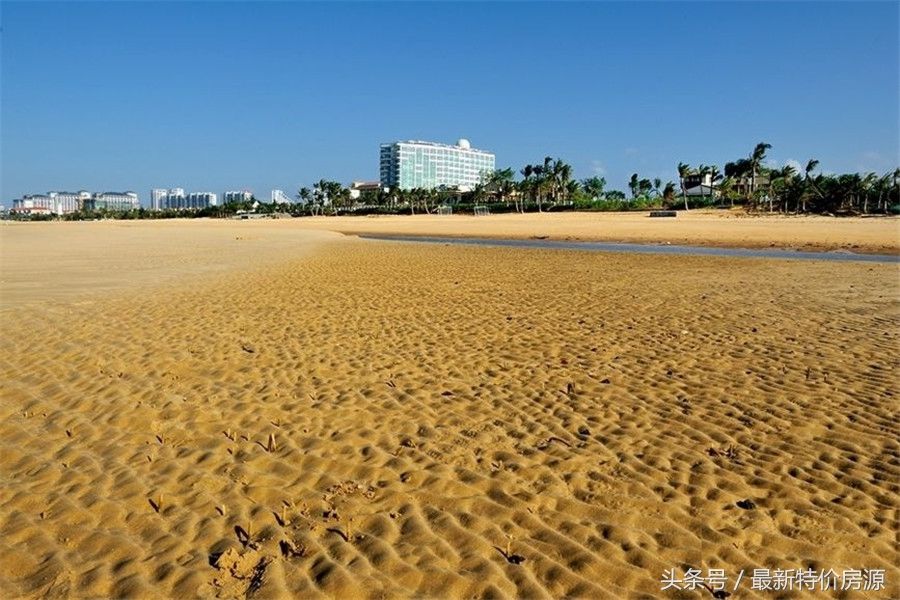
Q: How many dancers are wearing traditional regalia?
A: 0